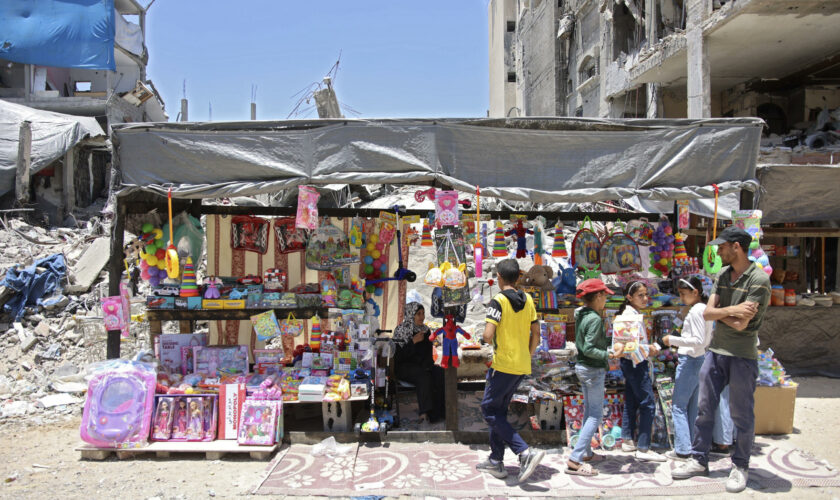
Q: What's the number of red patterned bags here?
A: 2